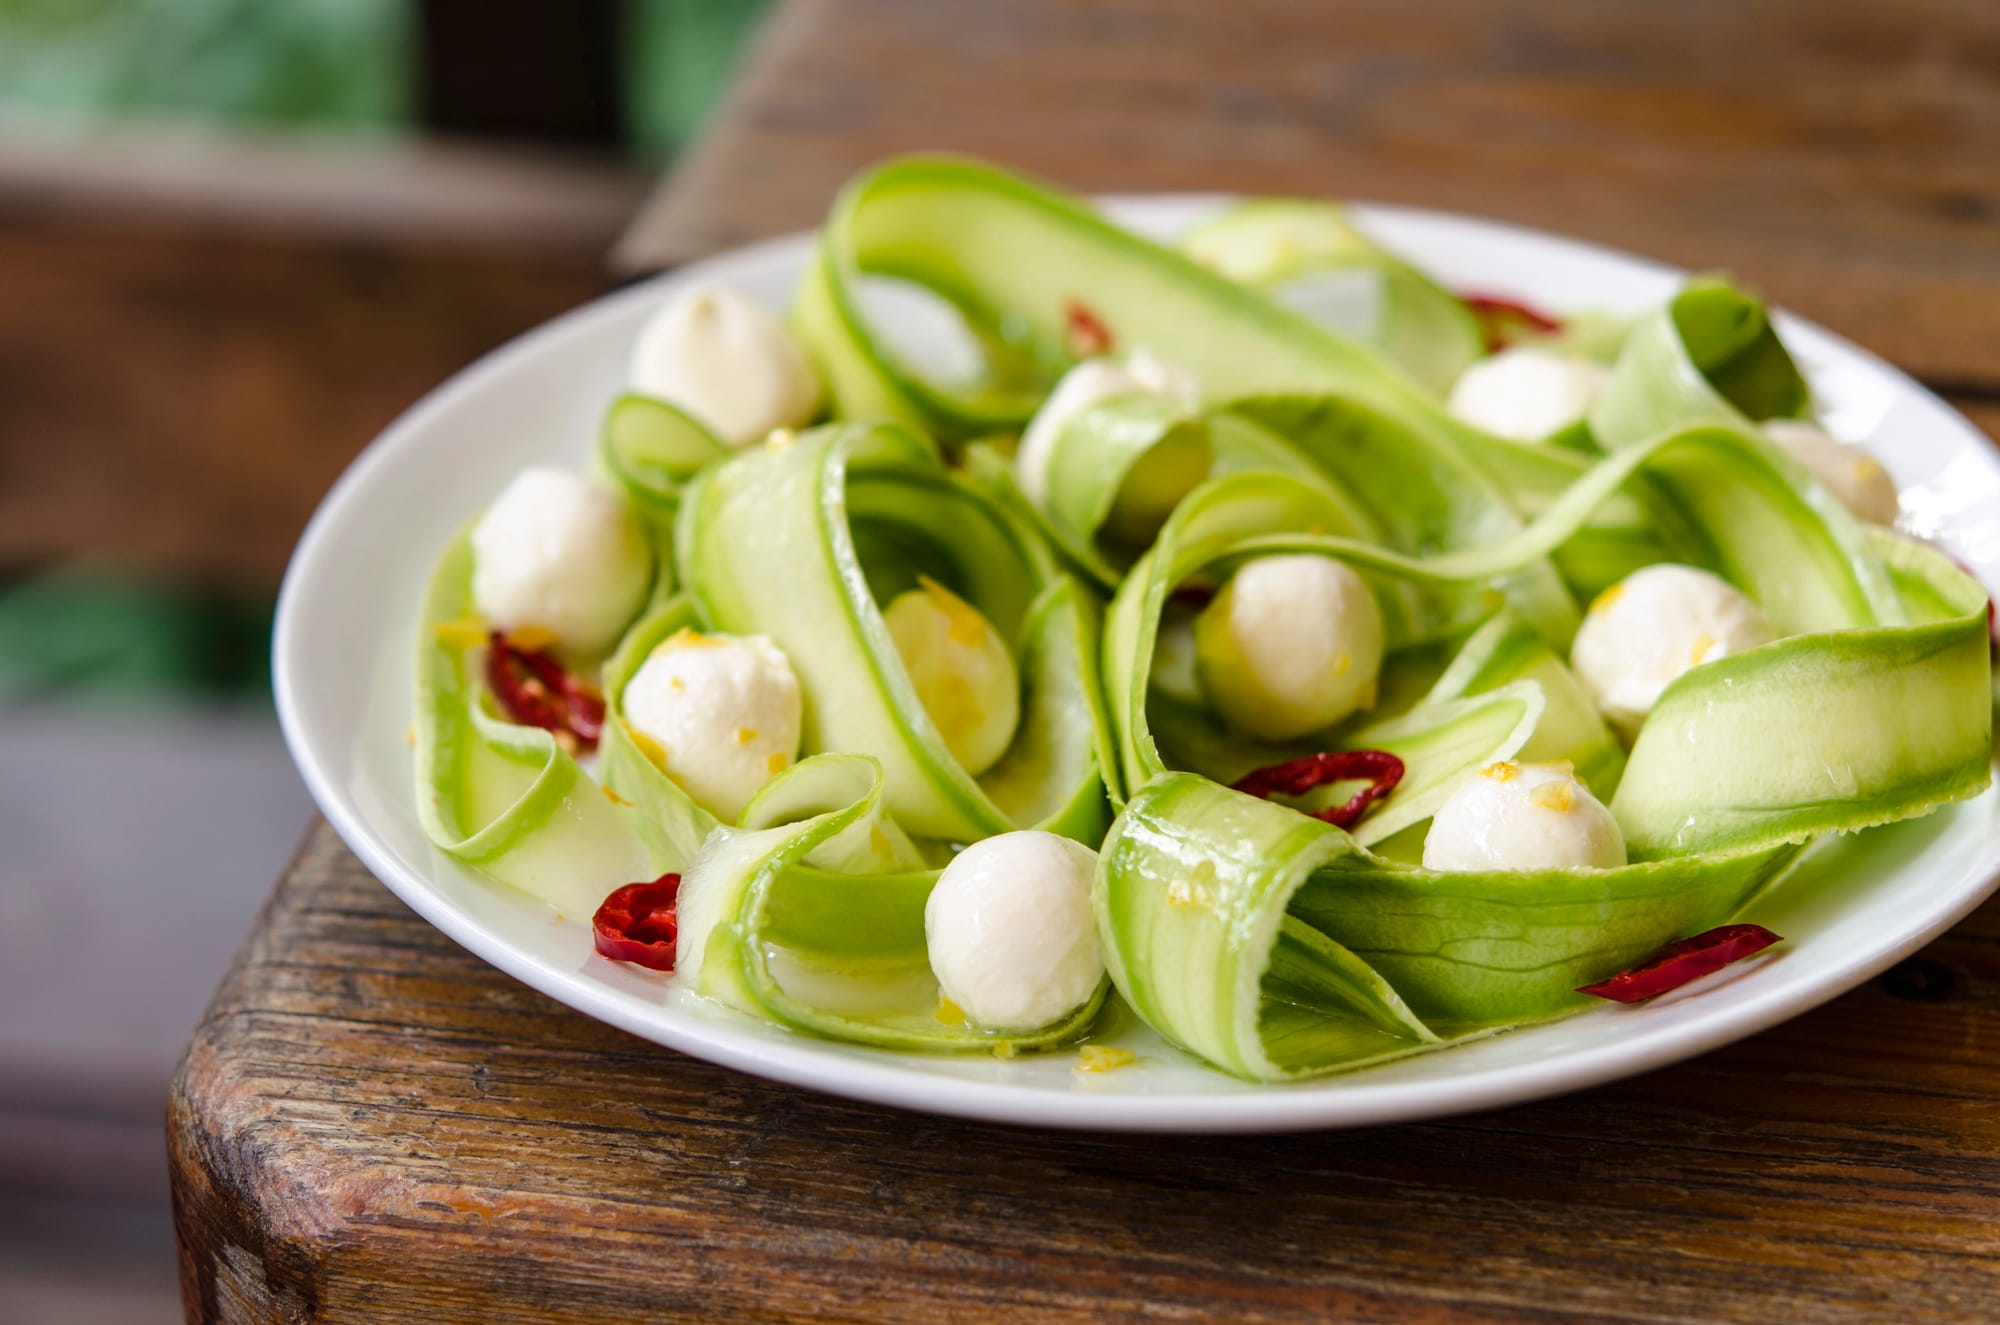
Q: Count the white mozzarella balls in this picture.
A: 11